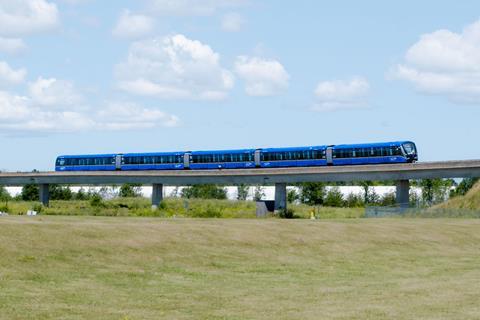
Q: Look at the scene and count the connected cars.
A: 5